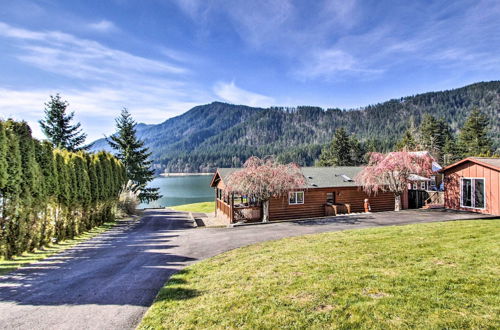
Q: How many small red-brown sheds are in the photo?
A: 1